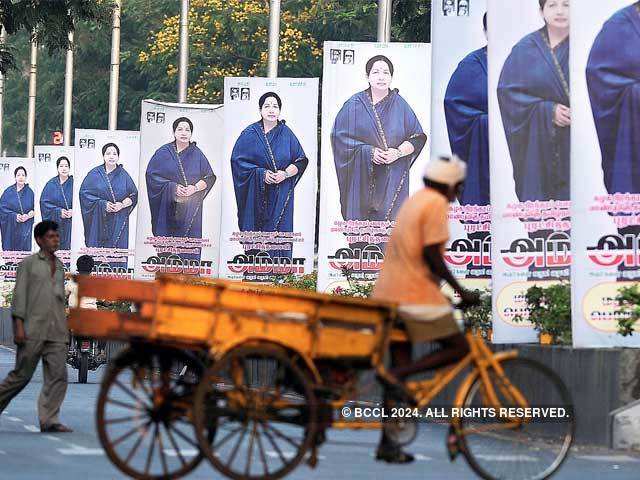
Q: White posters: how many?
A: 9